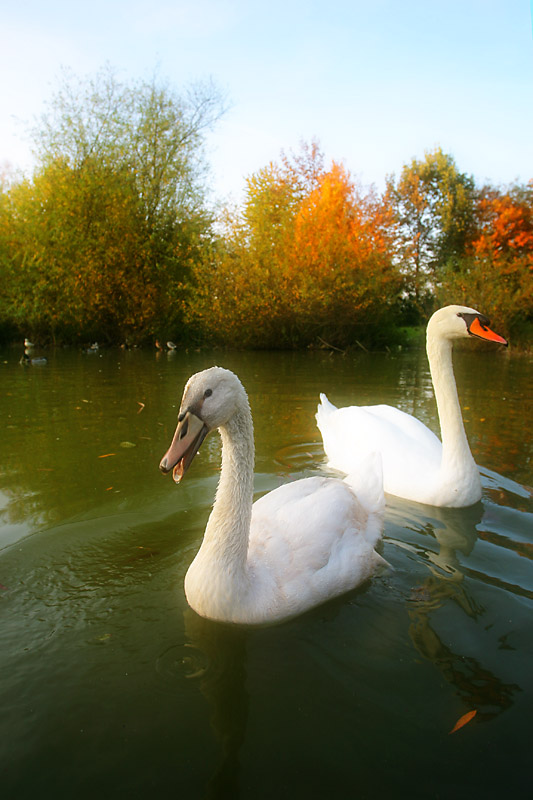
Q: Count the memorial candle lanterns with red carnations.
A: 0